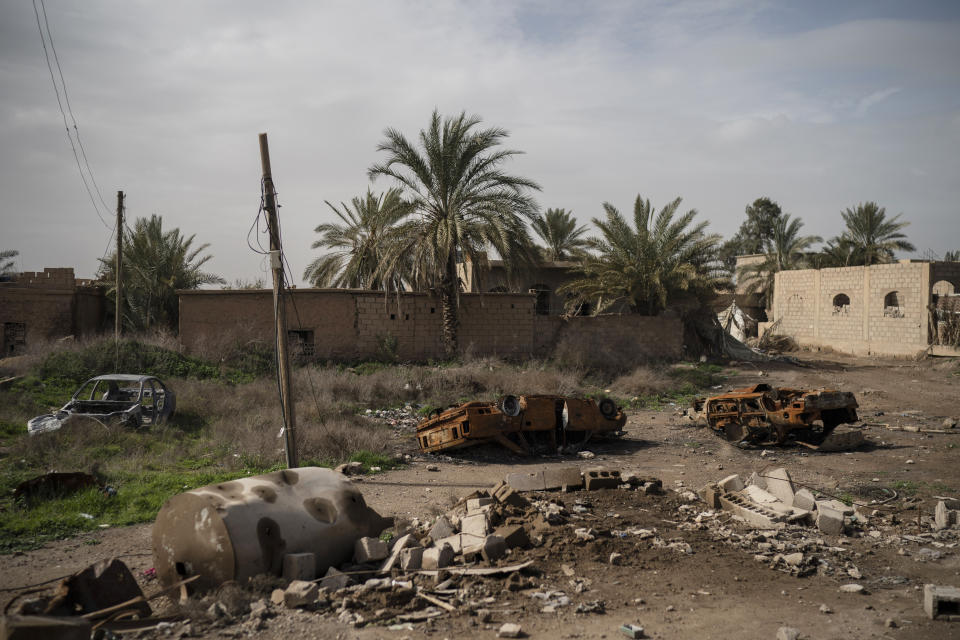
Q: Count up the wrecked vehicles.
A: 3